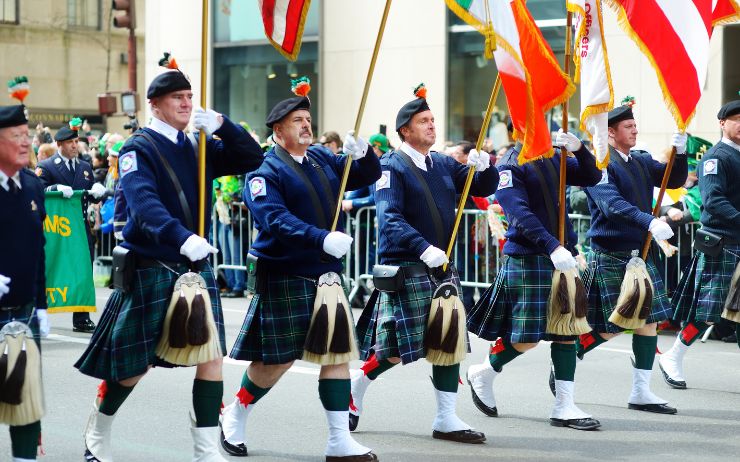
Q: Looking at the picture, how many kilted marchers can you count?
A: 7